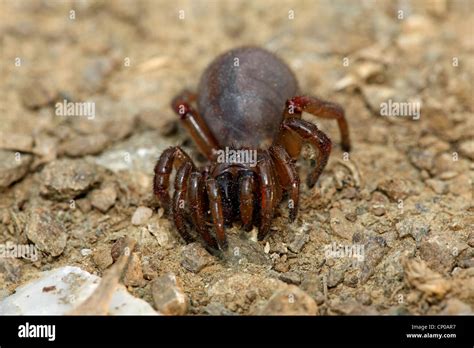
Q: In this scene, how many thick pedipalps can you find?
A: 2